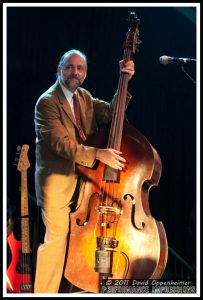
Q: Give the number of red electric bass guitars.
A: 1